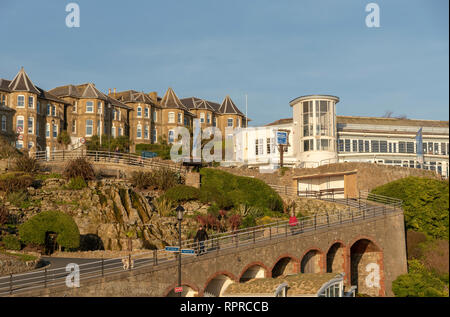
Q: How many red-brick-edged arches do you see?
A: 7